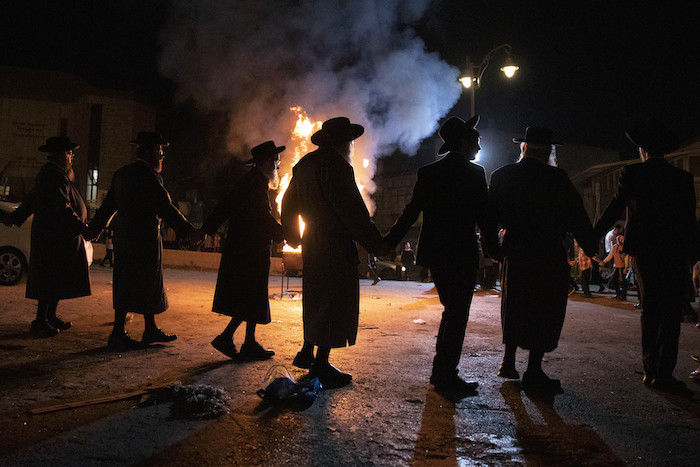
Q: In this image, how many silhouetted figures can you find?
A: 7